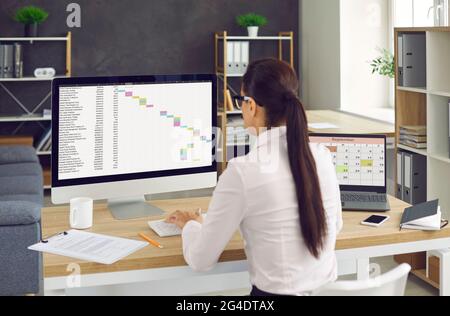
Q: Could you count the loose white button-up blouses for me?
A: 1